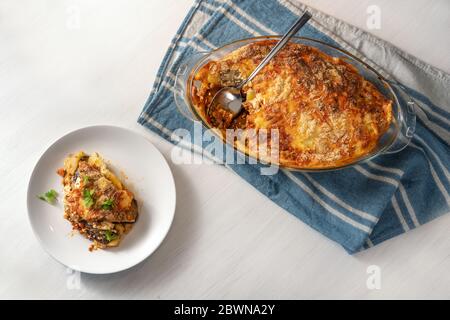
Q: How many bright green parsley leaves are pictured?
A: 5